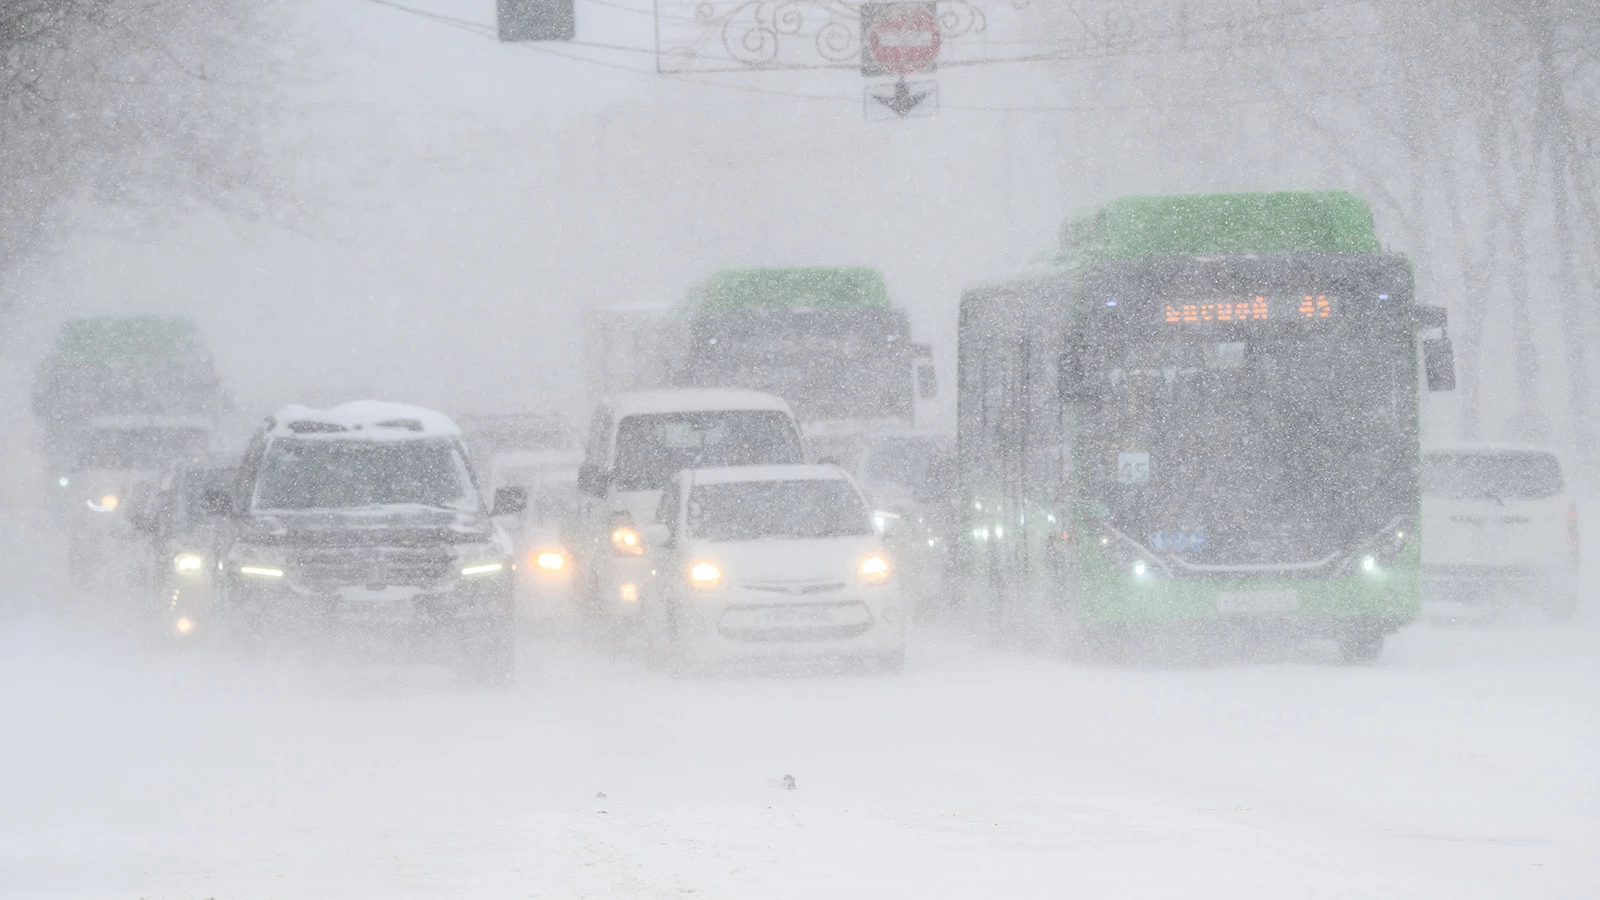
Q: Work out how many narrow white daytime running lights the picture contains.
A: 2